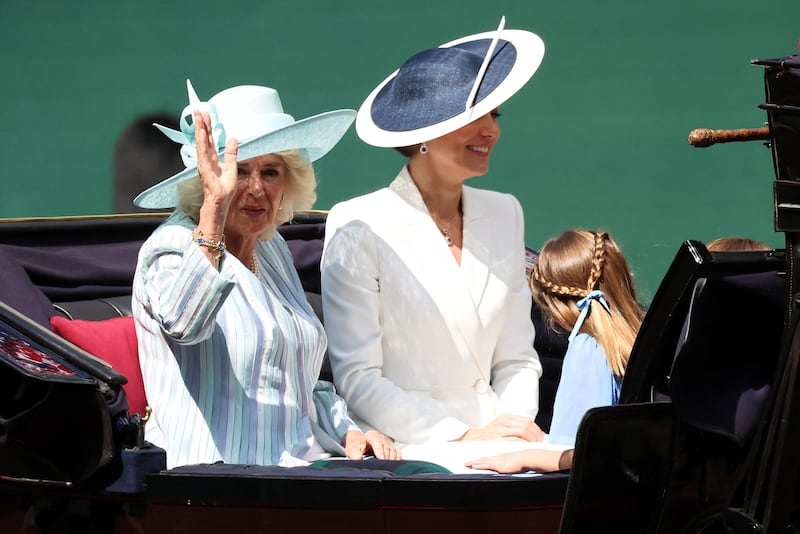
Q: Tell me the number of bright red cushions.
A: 1